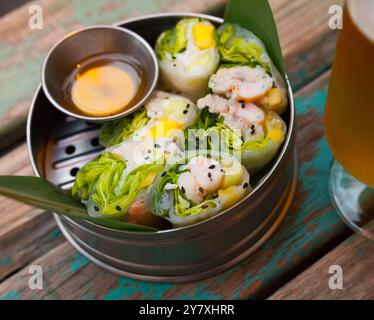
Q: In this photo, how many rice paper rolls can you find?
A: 6